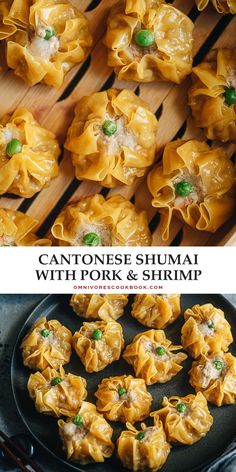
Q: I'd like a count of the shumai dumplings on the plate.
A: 12